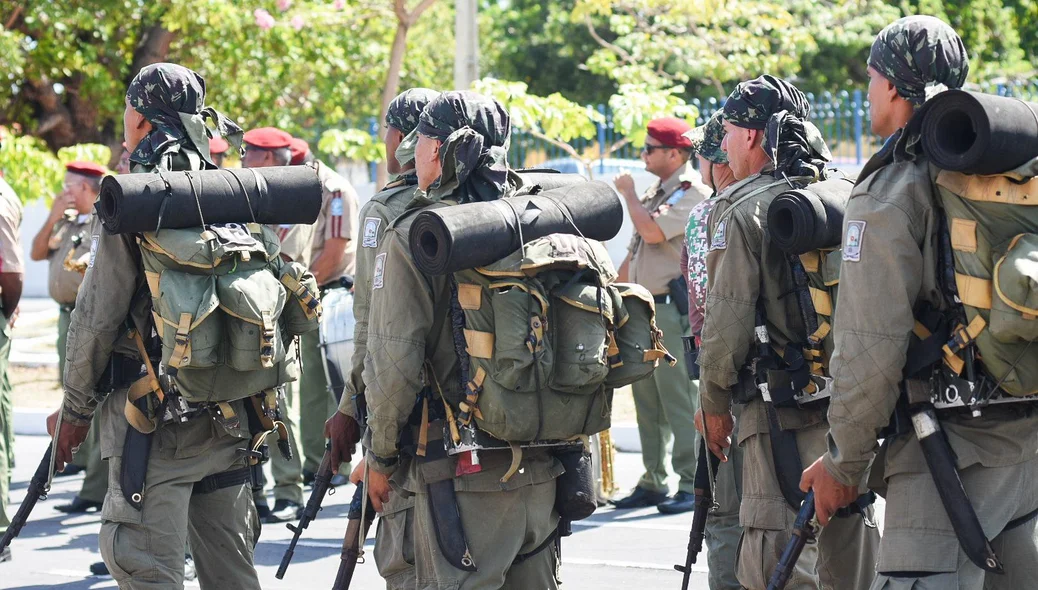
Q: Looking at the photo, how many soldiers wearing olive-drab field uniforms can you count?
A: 5